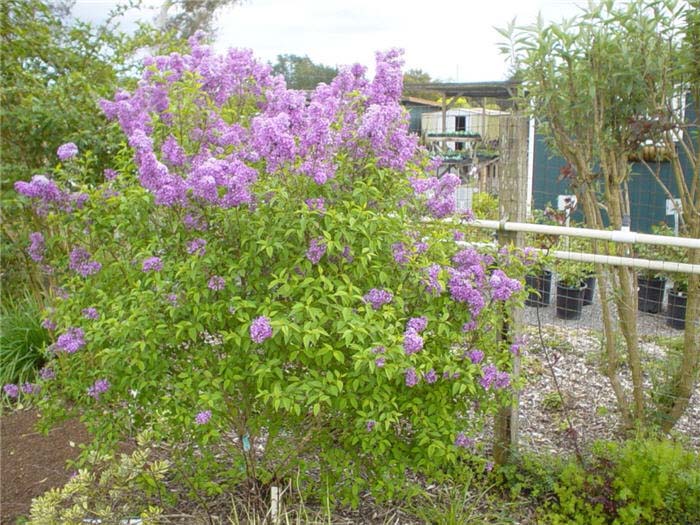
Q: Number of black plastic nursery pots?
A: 5